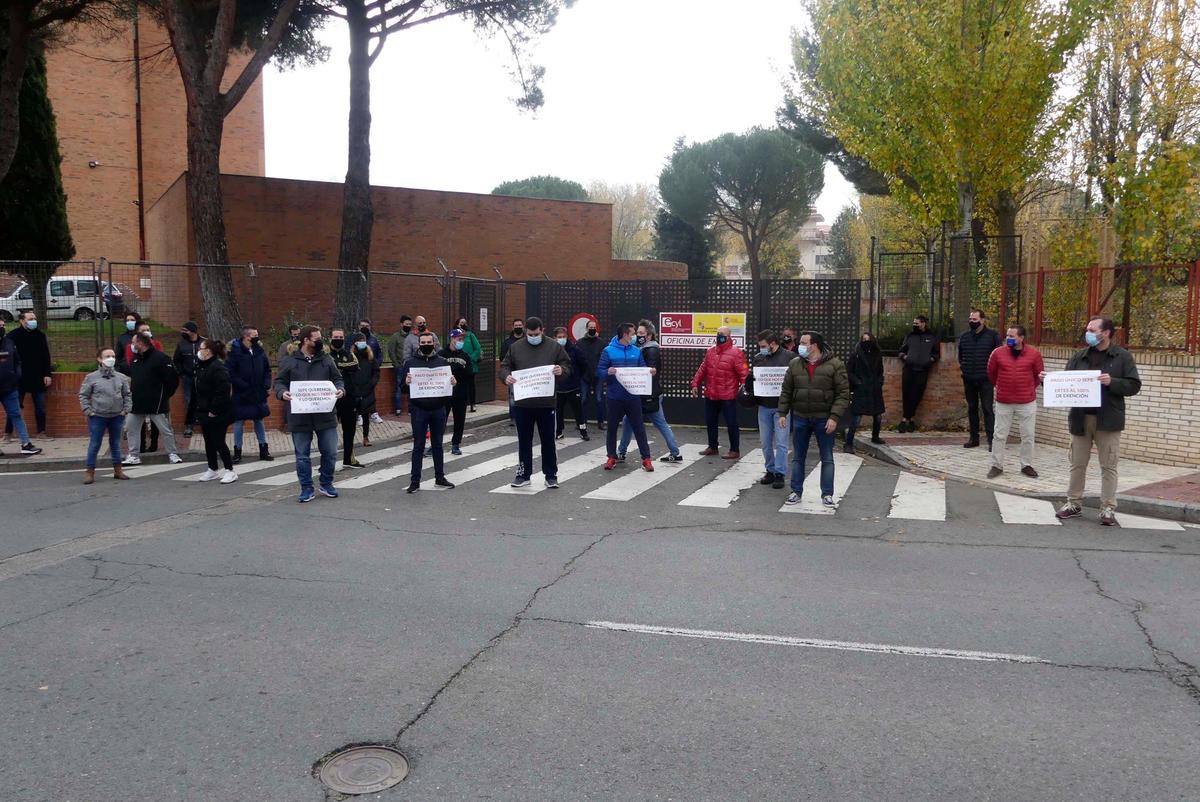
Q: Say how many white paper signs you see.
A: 6